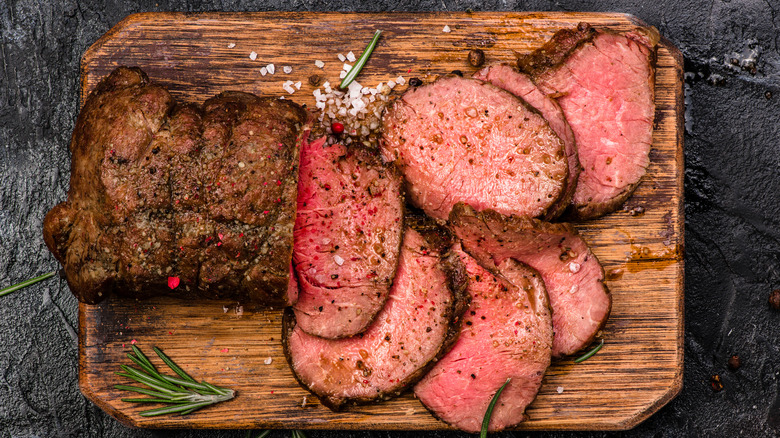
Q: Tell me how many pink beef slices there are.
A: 7